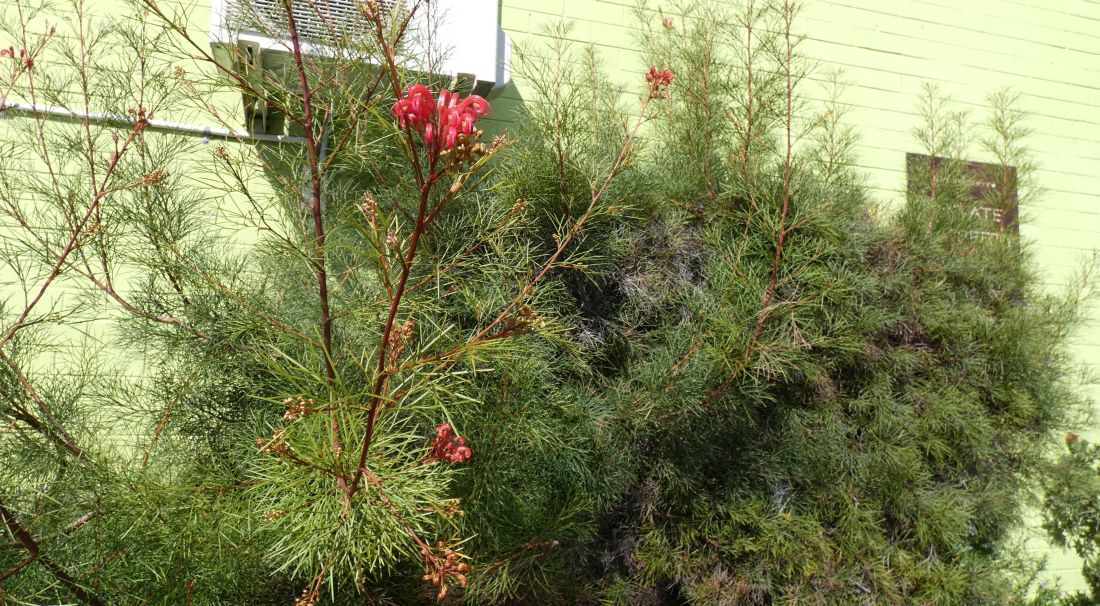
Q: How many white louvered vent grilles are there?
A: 1